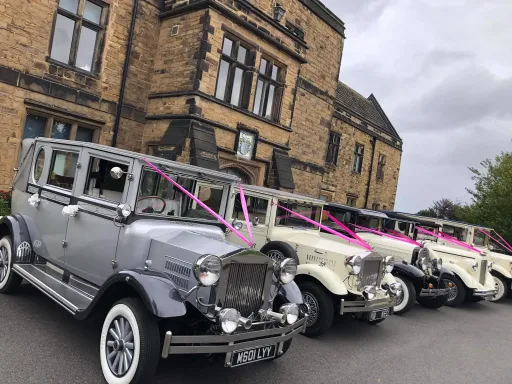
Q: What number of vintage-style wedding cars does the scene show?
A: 5